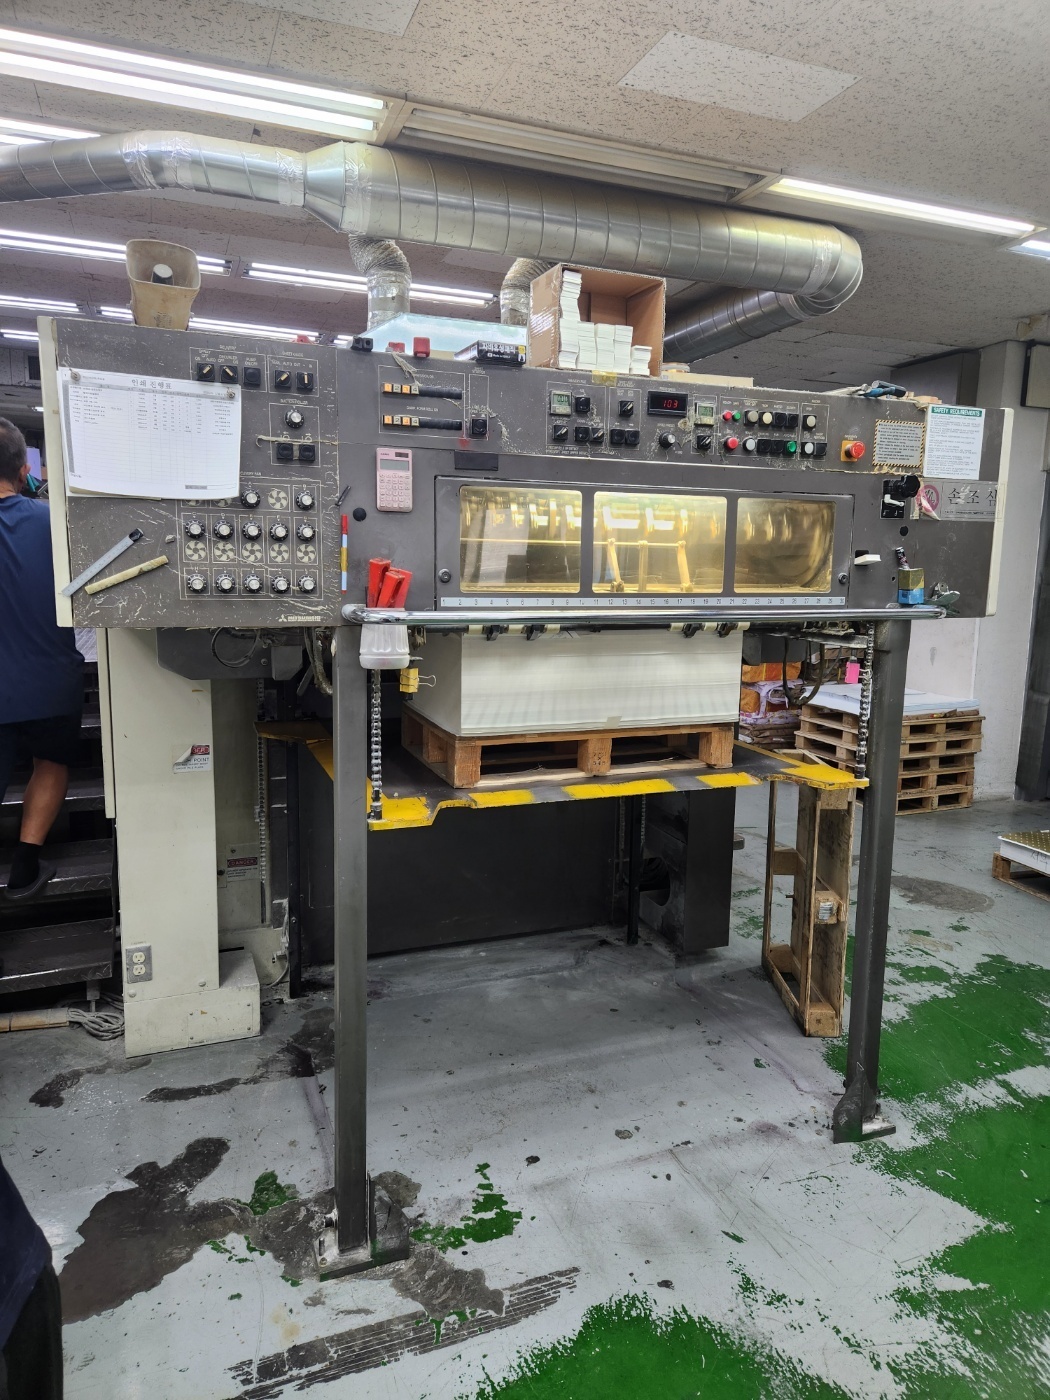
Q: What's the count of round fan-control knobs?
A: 12